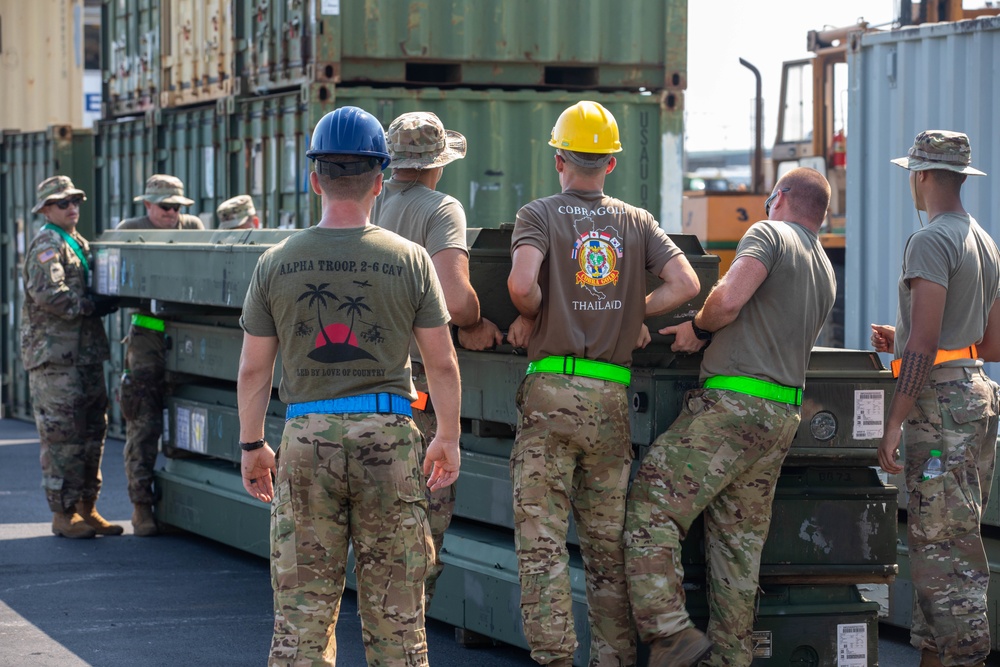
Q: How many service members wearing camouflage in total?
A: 8